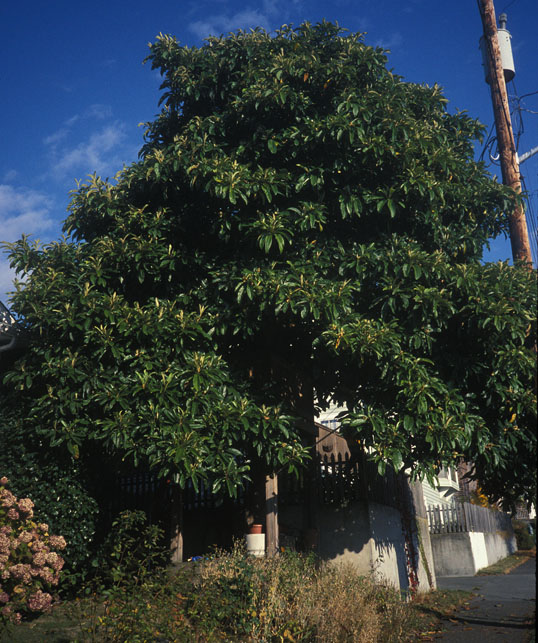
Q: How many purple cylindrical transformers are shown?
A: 0